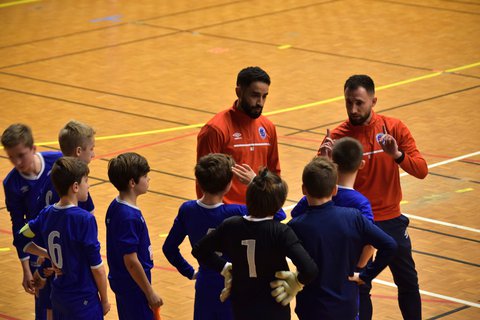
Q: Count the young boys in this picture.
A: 8